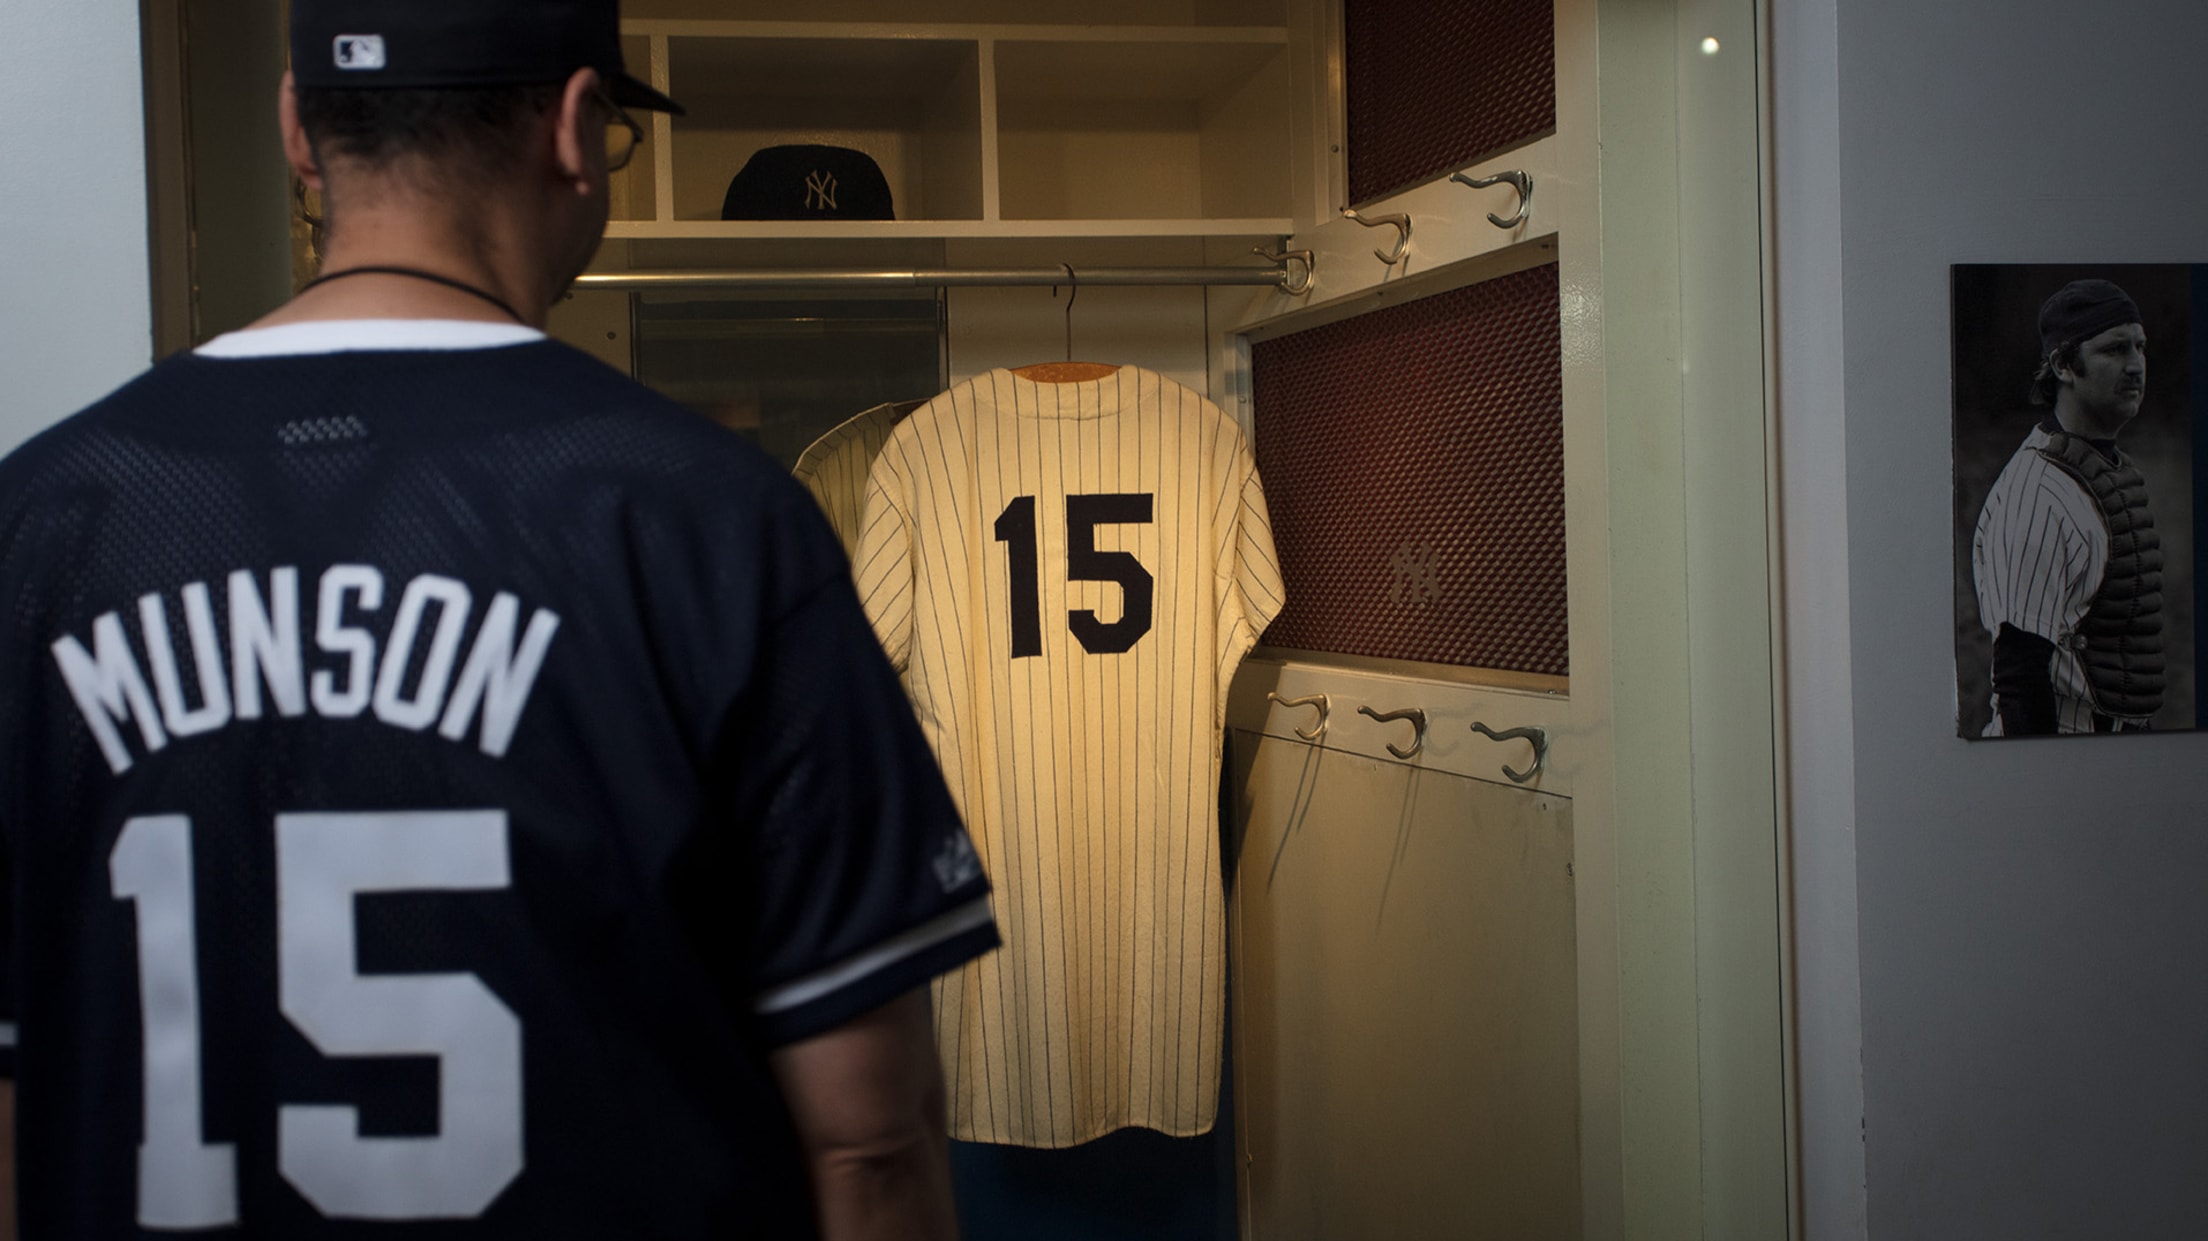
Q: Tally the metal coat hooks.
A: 6